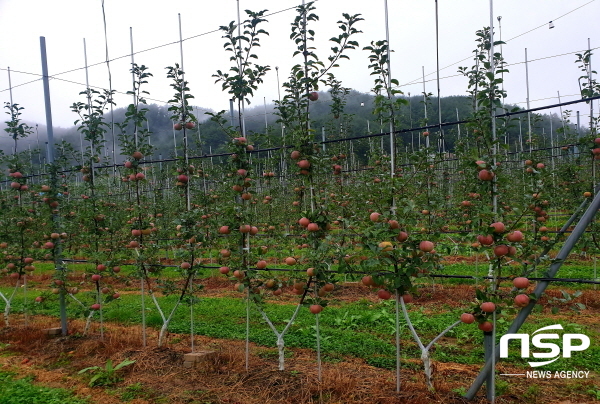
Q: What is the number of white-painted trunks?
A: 5